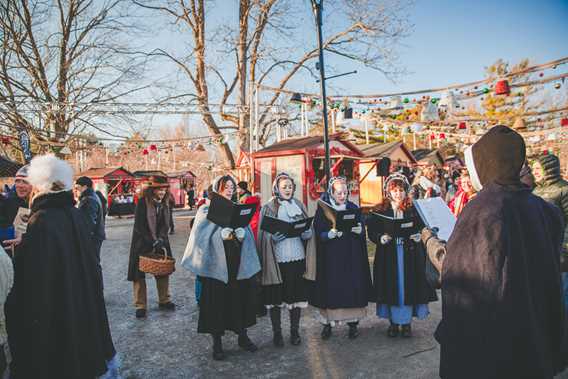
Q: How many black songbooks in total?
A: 4